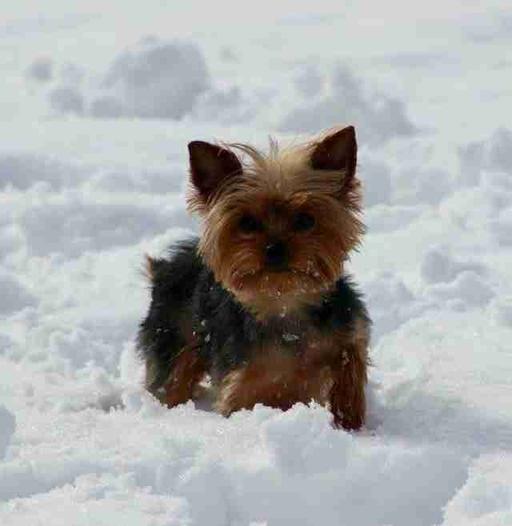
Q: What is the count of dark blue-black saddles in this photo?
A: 1